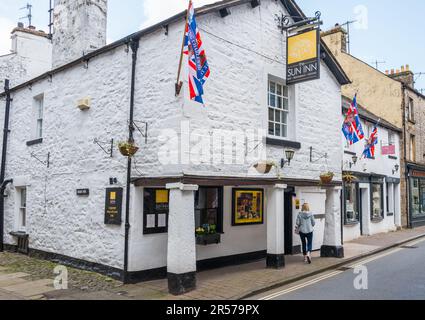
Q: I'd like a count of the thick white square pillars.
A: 3